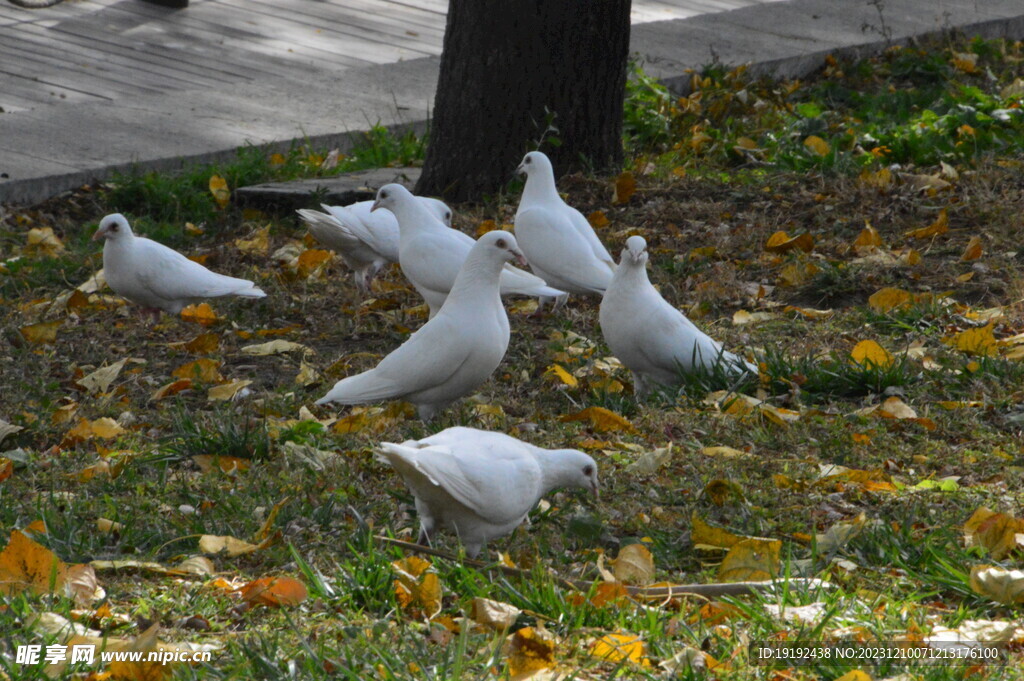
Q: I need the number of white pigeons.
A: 7